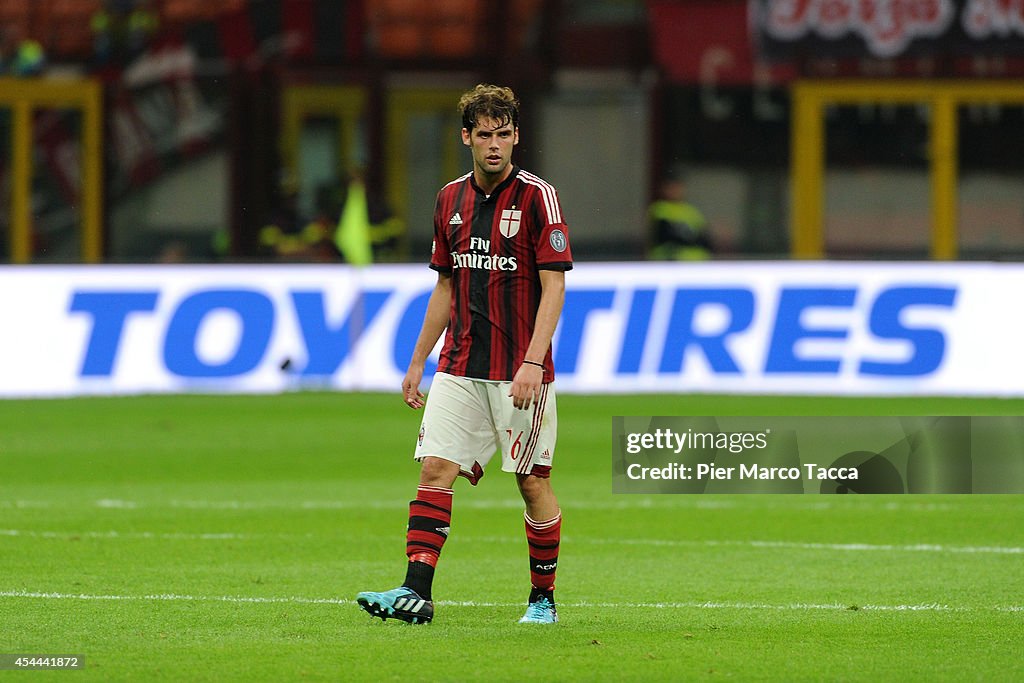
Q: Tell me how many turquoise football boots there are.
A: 2